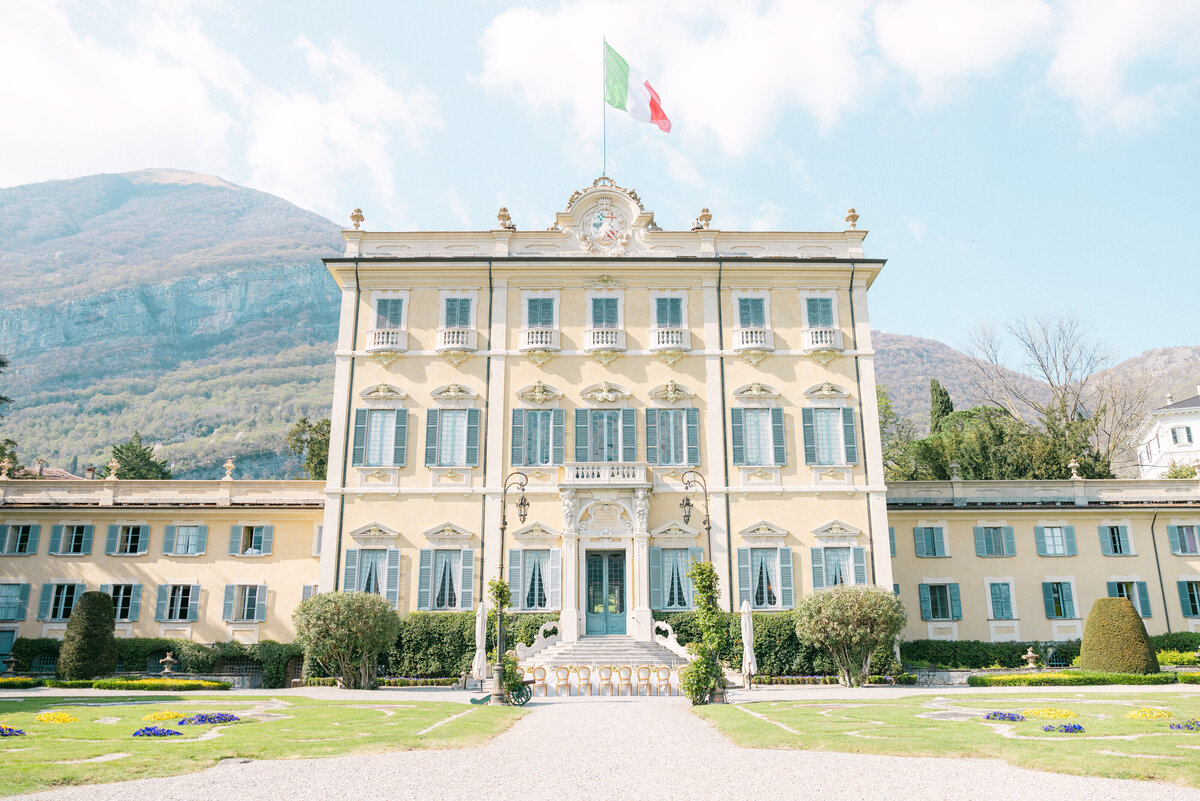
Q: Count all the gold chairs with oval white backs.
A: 9